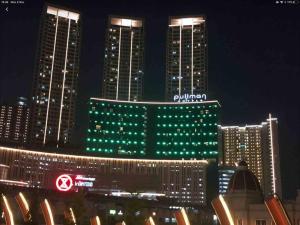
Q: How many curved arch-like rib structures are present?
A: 10